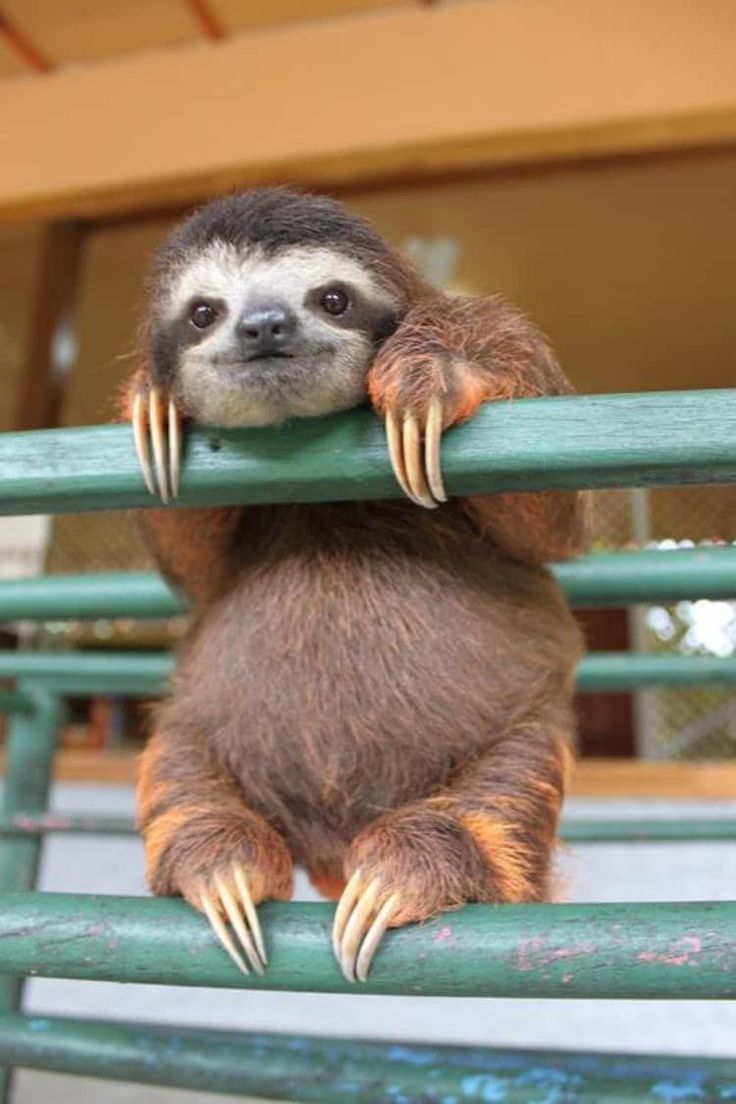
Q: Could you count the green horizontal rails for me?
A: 6